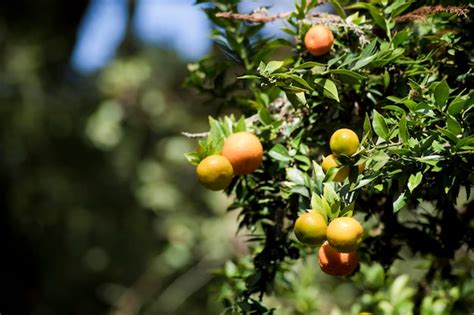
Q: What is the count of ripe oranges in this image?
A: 3